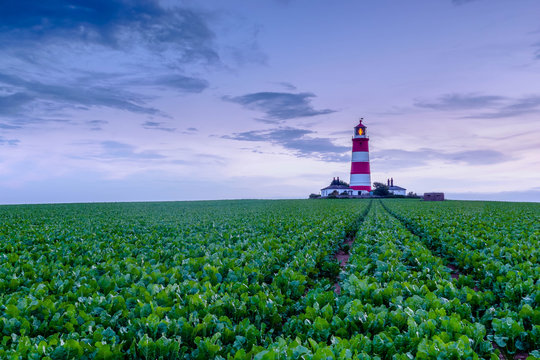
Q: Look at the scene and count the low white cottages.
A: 2